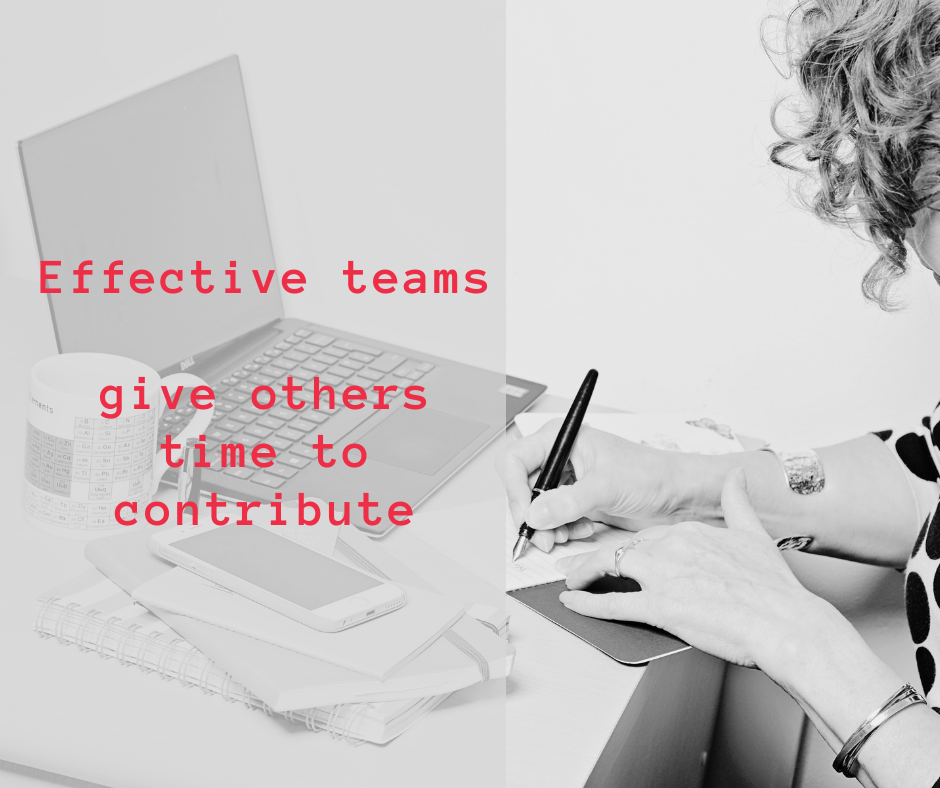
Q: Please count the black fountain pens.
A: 1